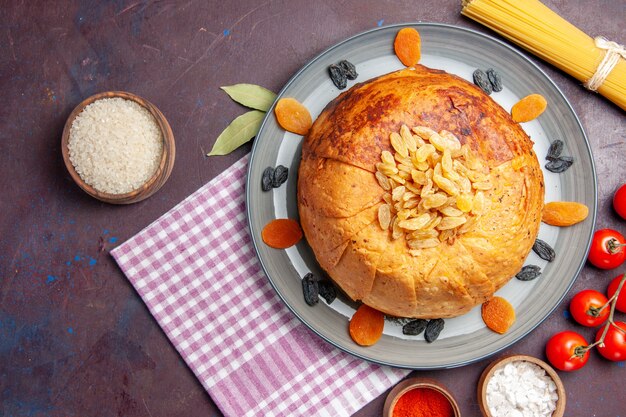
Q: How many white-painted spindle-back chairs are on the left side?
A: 0